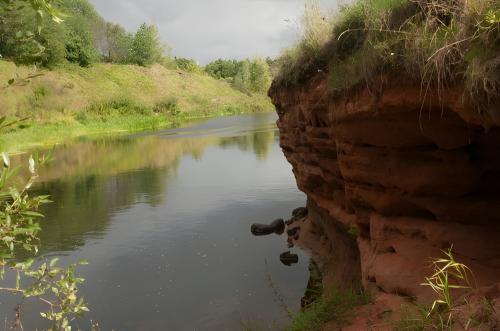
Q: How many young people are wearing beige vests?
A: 0